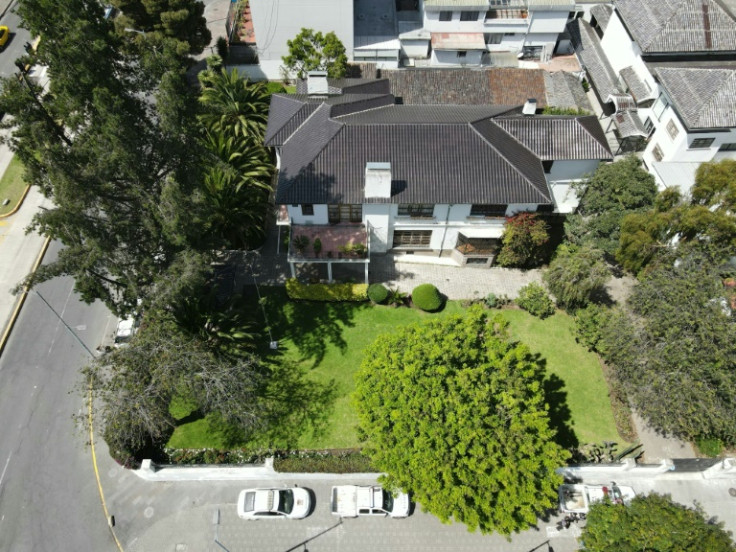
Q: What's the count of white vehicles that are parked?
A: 4